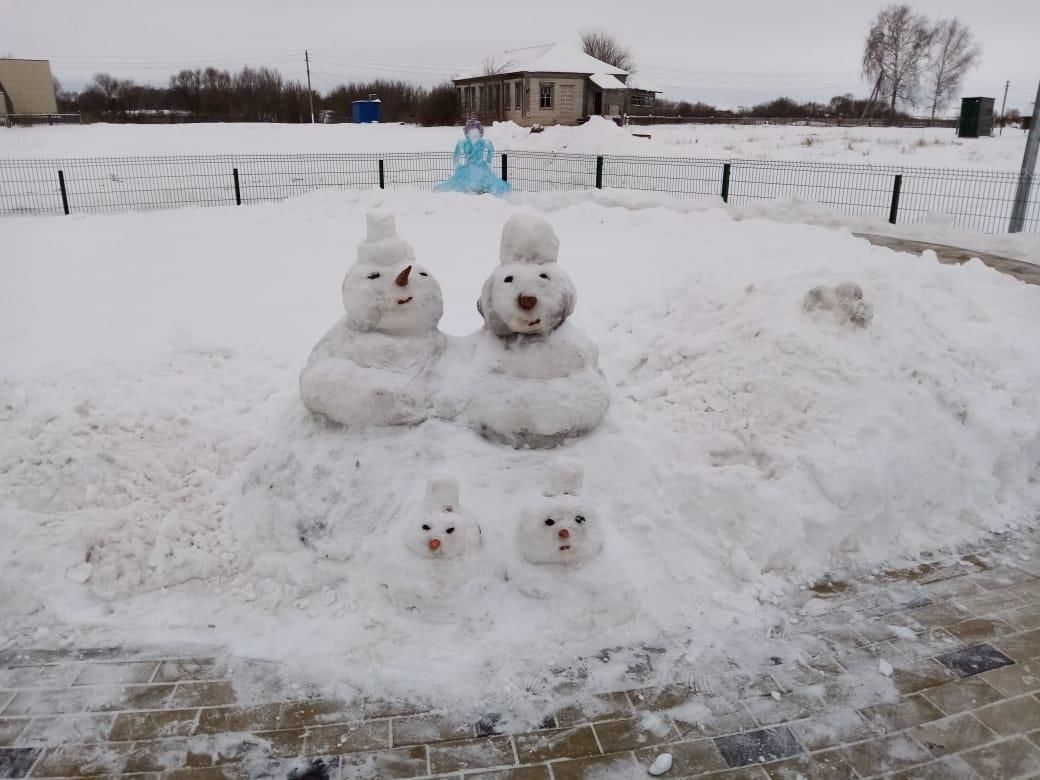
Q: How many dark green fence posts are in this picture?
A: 7